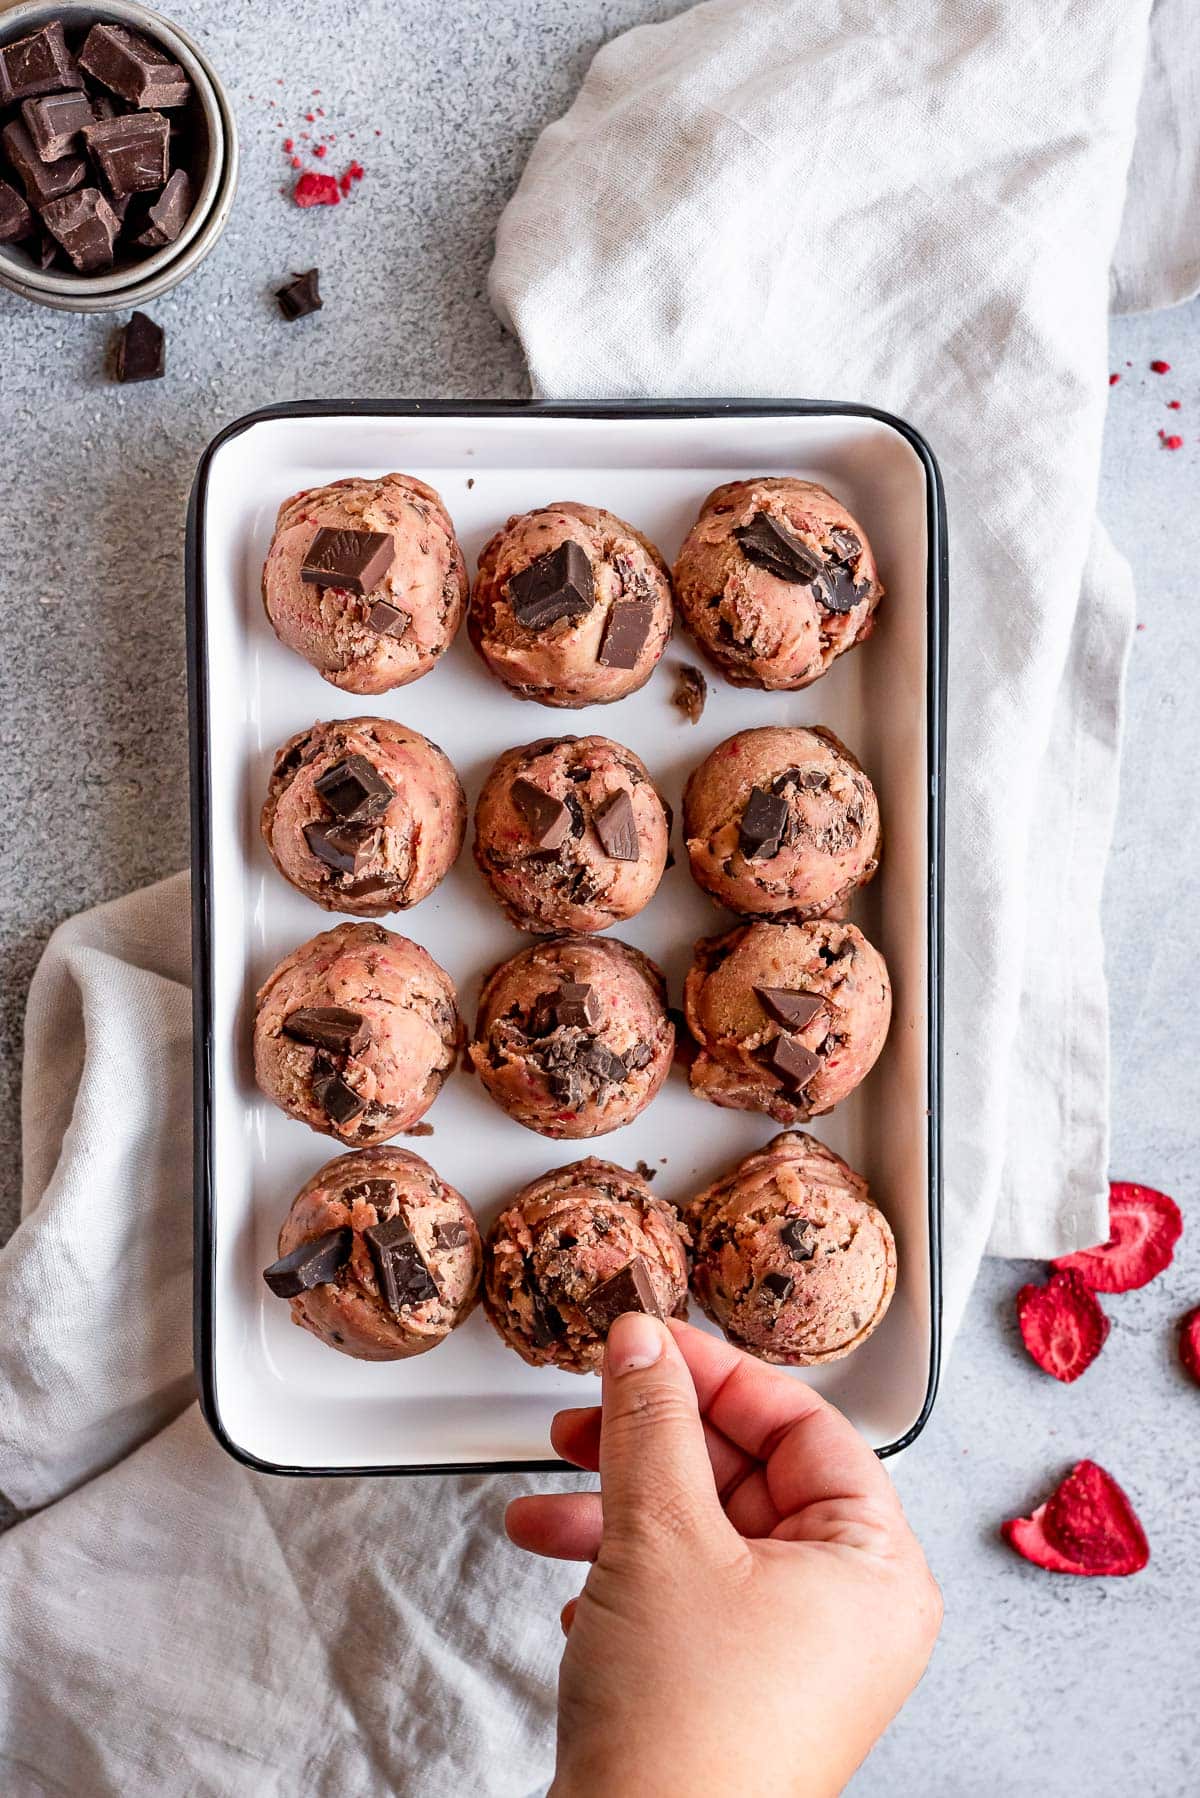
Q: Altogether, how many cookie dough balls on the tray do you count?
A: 12